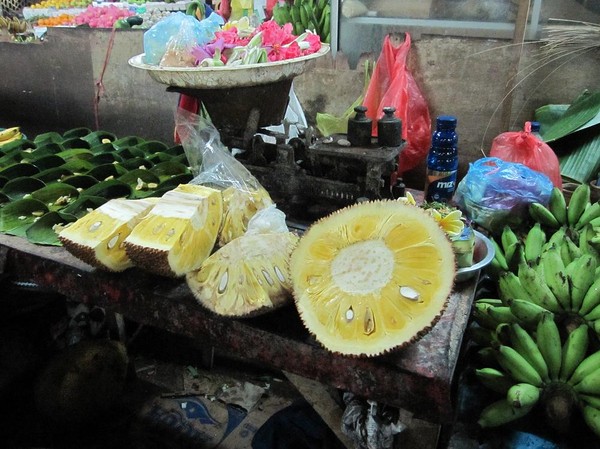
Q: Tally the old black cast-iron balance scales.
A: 1